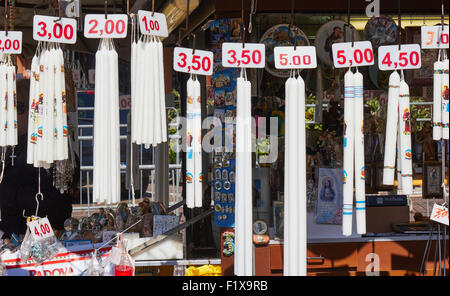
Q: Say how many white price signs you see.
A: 12